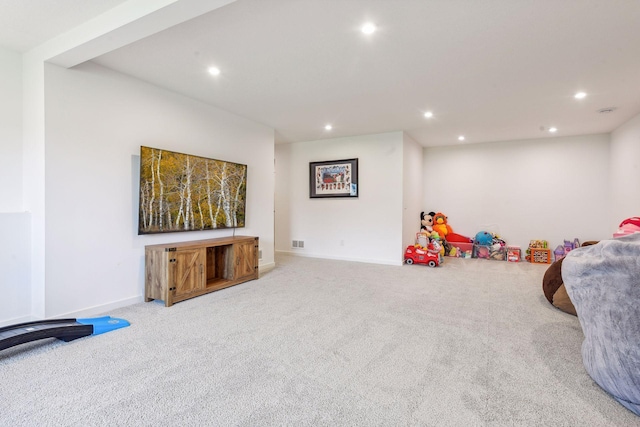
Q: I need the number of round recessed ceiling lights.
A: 7